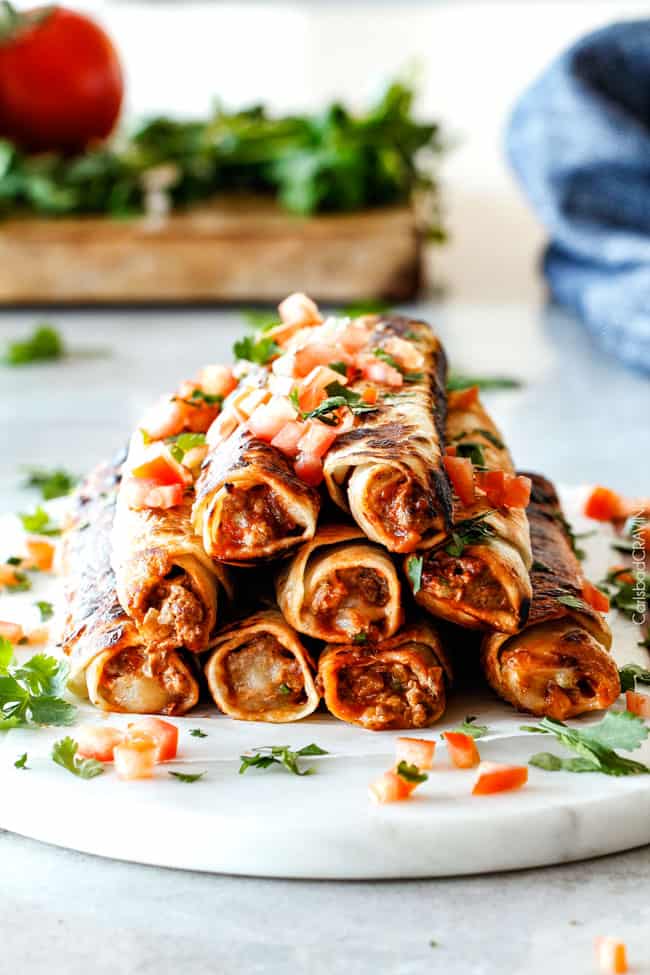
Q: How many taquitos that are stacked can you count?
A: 9